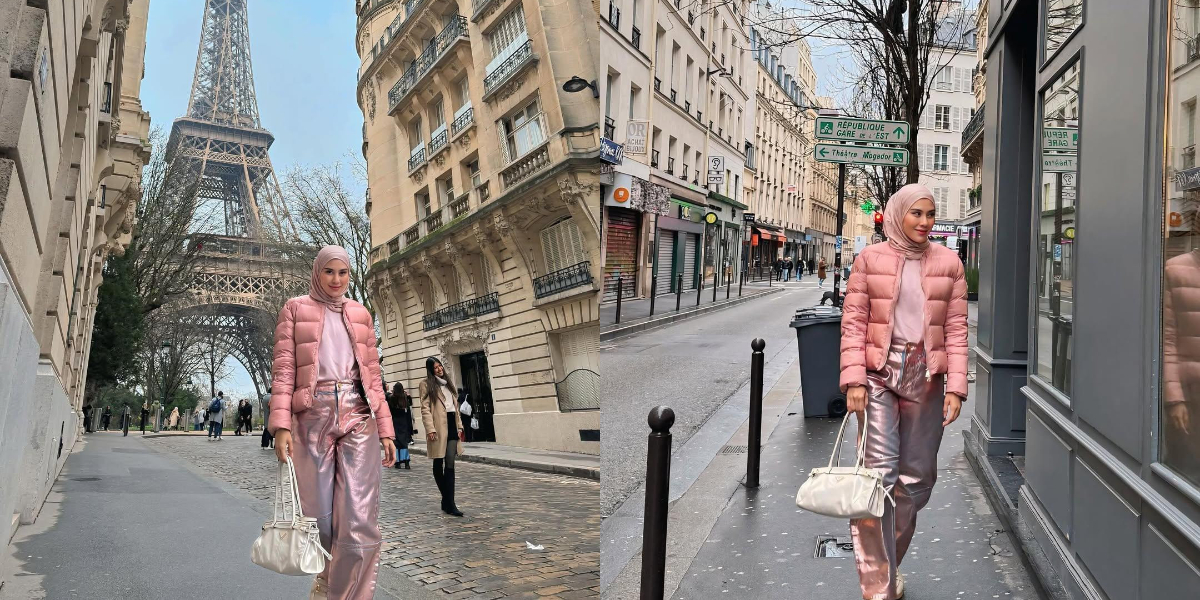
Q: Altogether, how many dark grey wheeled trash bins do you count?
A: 1